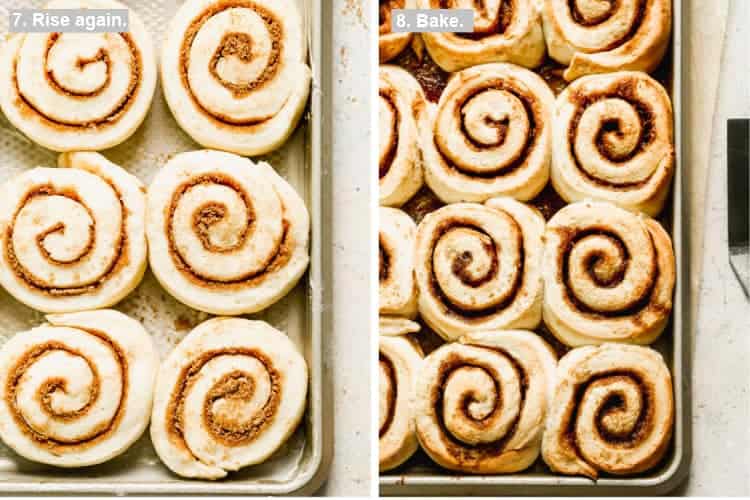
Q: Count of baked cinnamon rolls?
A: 12